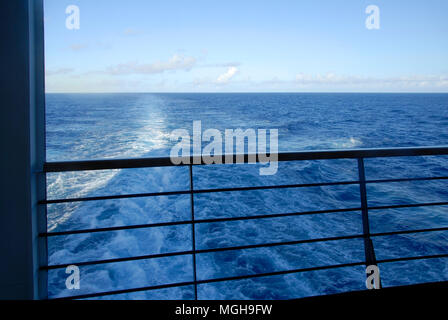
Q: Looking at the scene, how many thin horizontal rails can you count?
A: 4